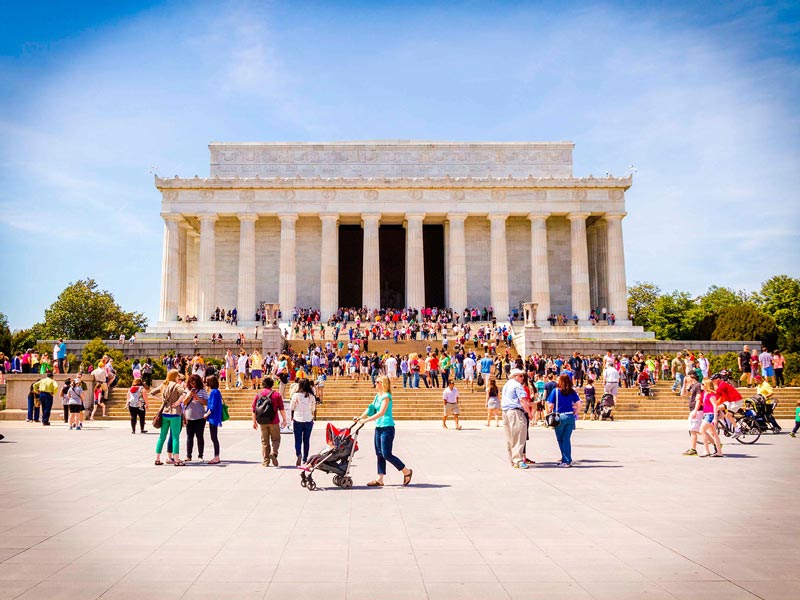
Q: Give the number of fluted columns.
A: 12